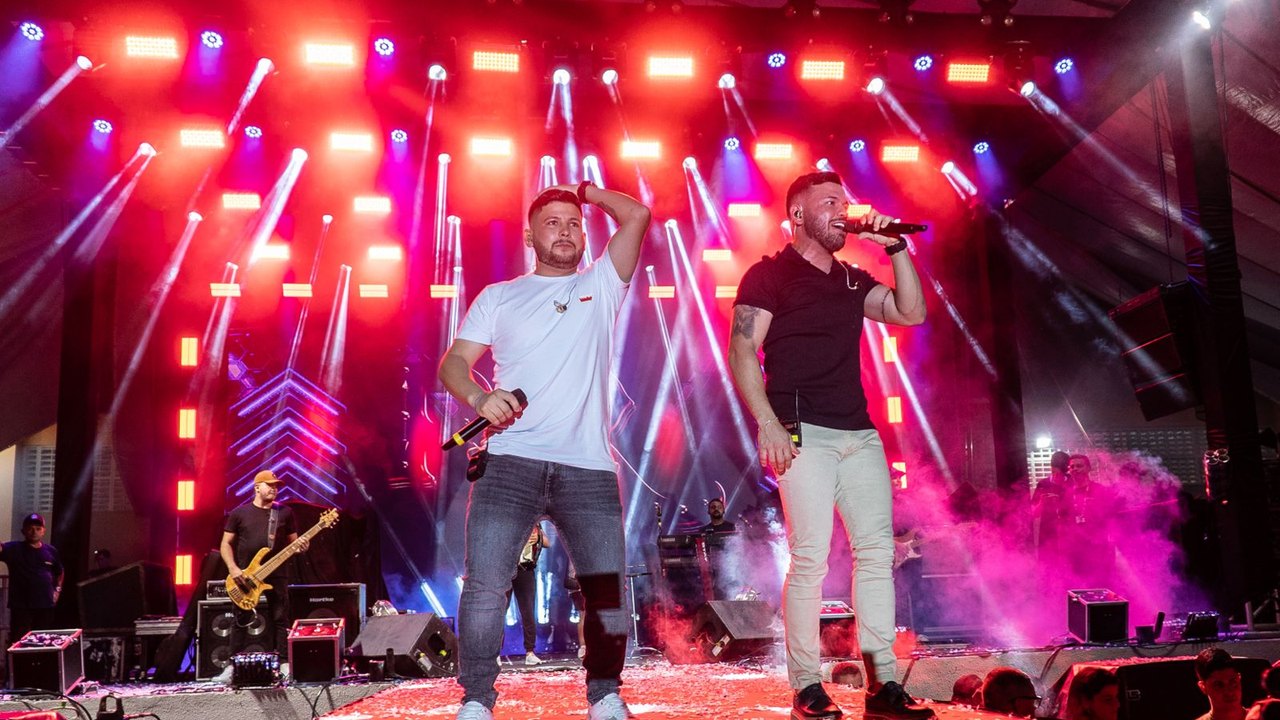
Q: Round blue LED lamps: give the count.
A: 12